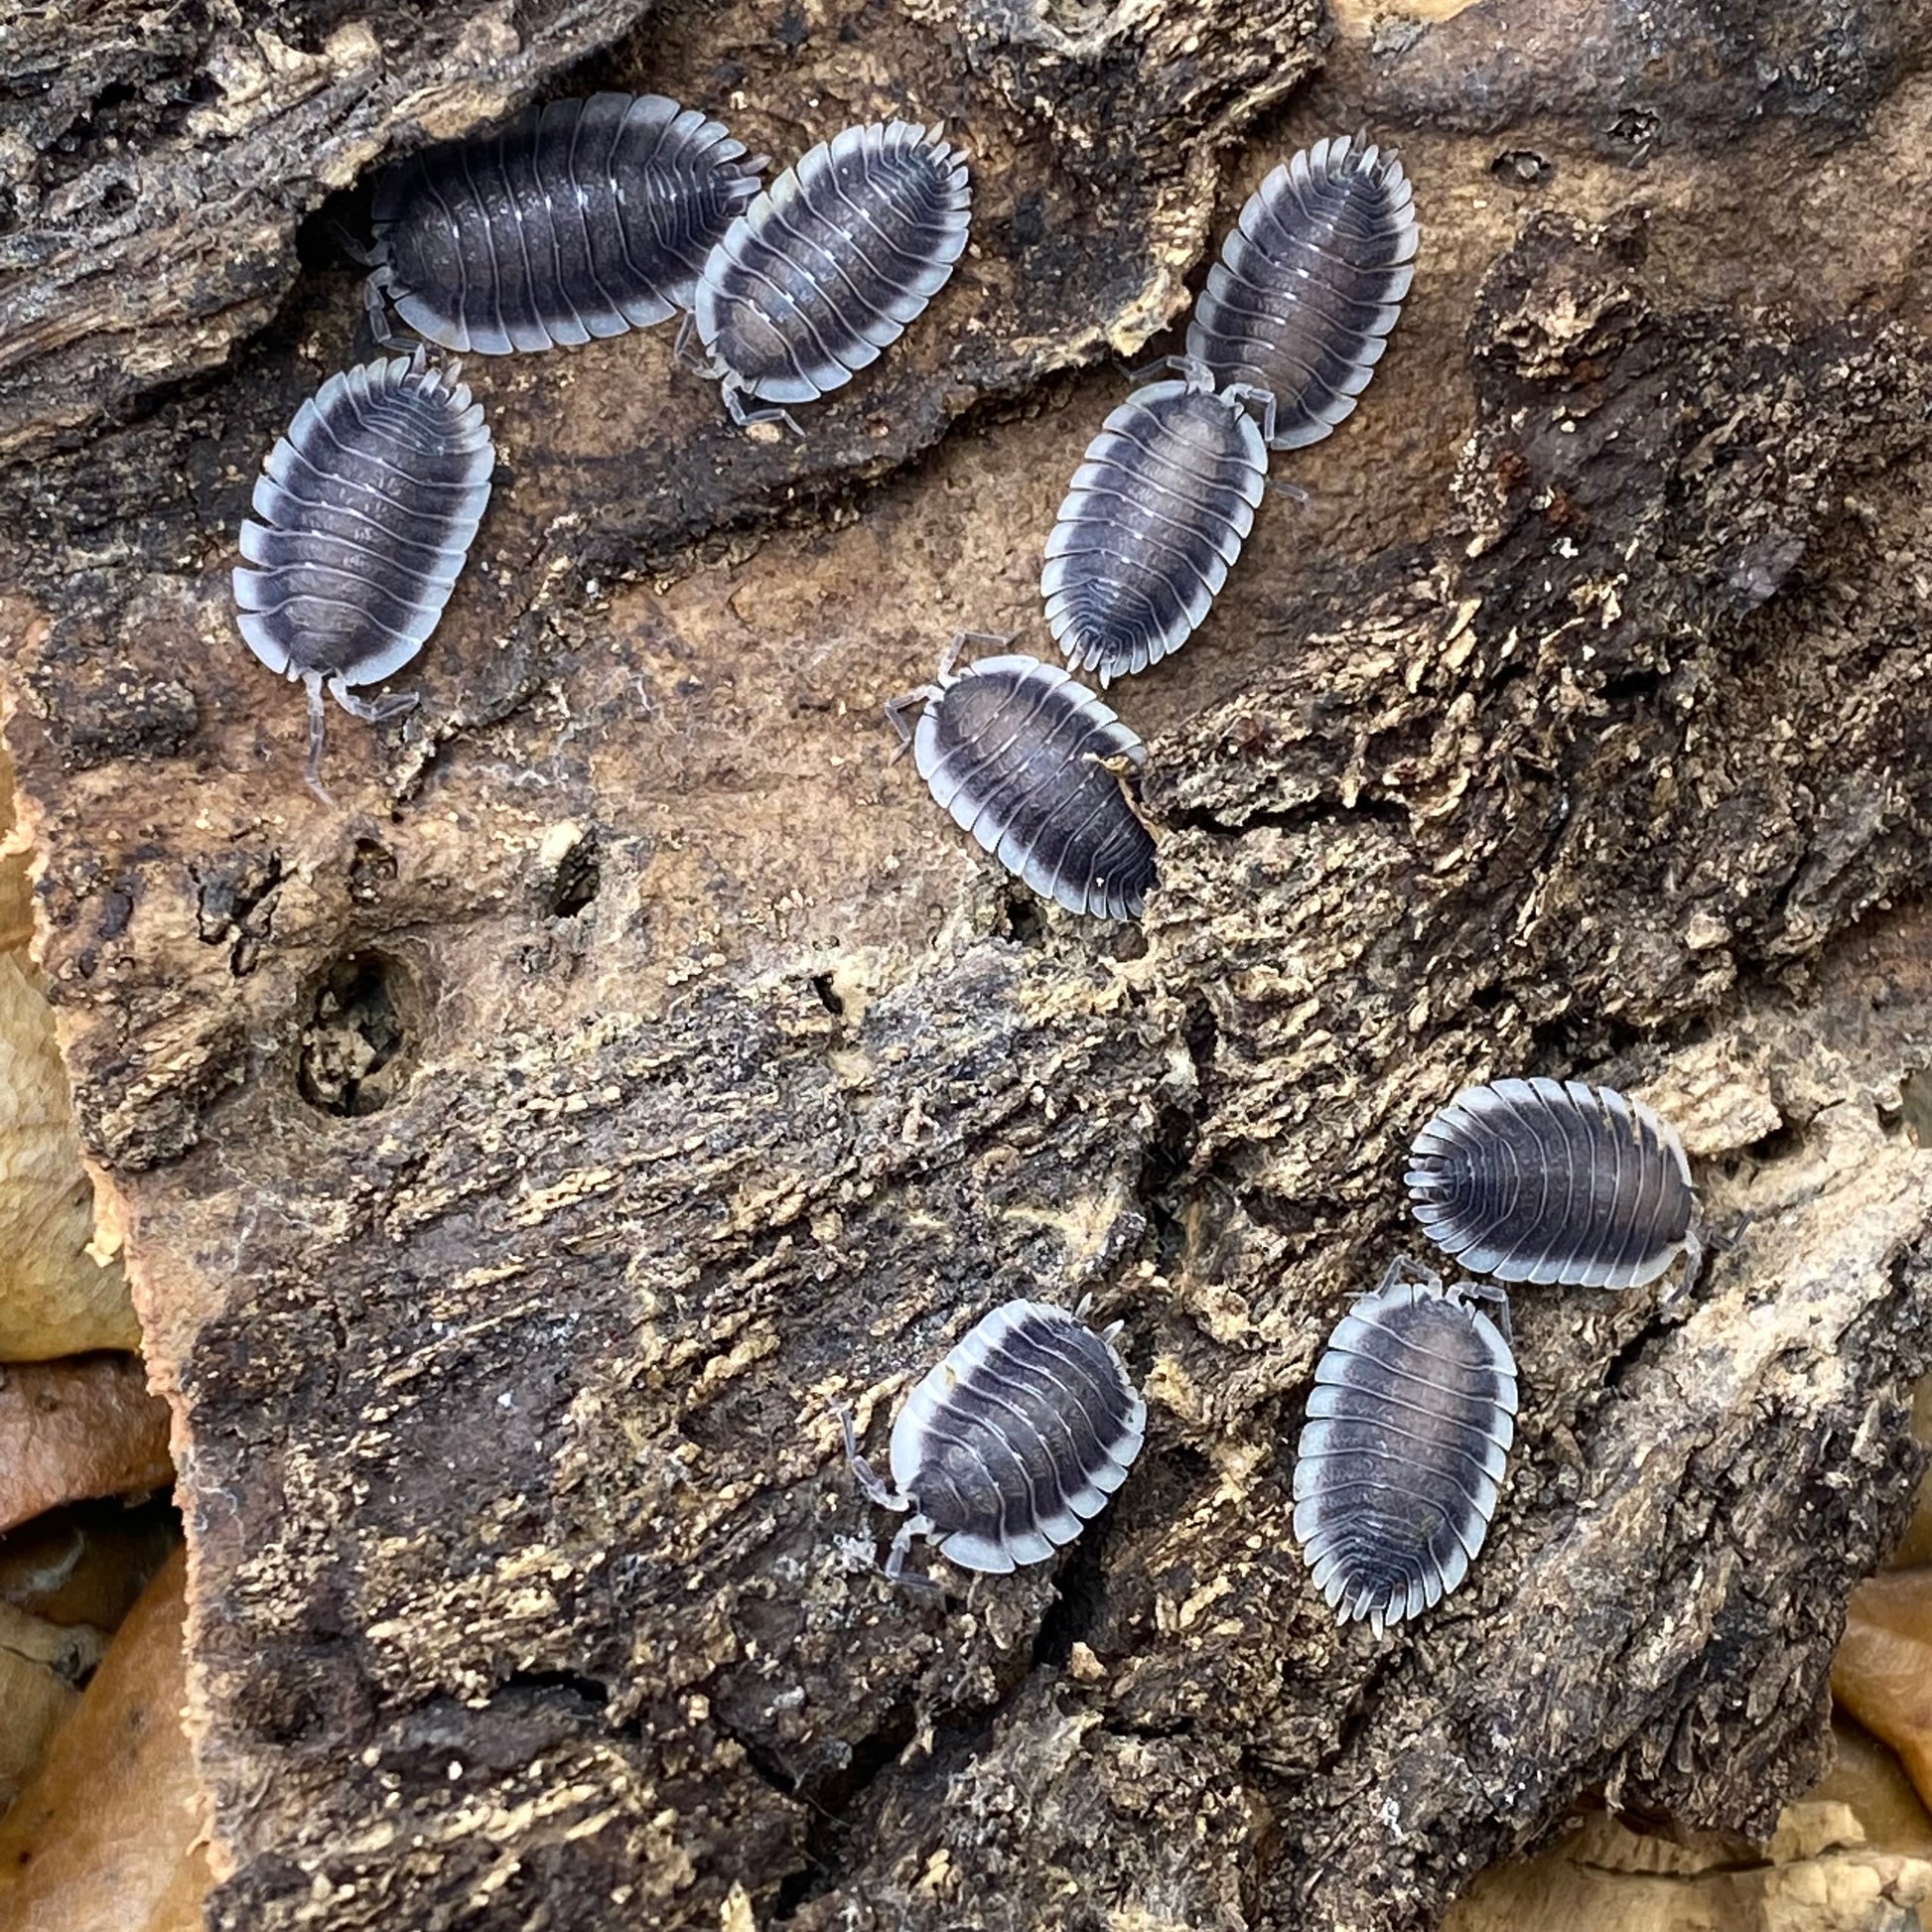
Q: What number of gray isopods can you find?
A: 9